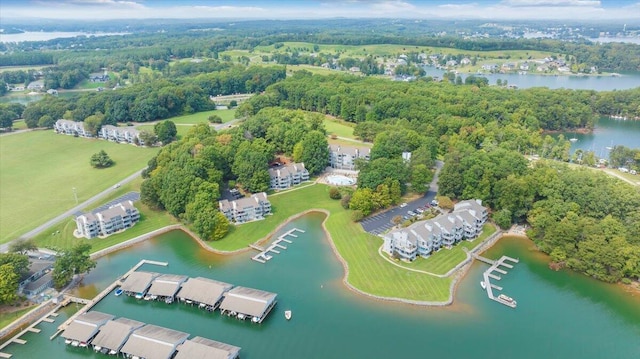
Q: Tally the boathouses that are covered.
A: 8